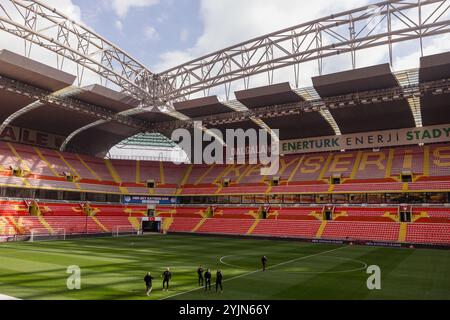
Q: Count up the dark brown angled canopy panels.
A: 6